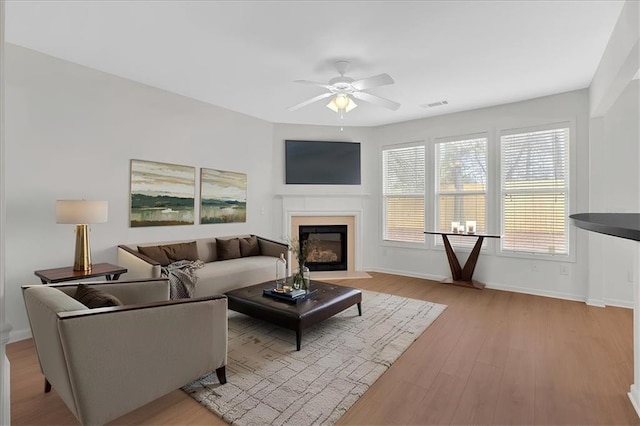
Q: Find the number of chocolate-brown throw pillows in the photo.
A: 5